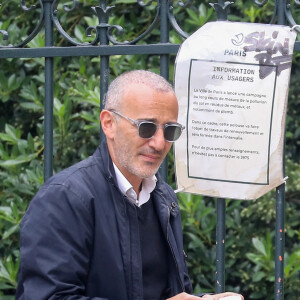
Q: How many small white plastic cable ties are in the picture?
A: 3